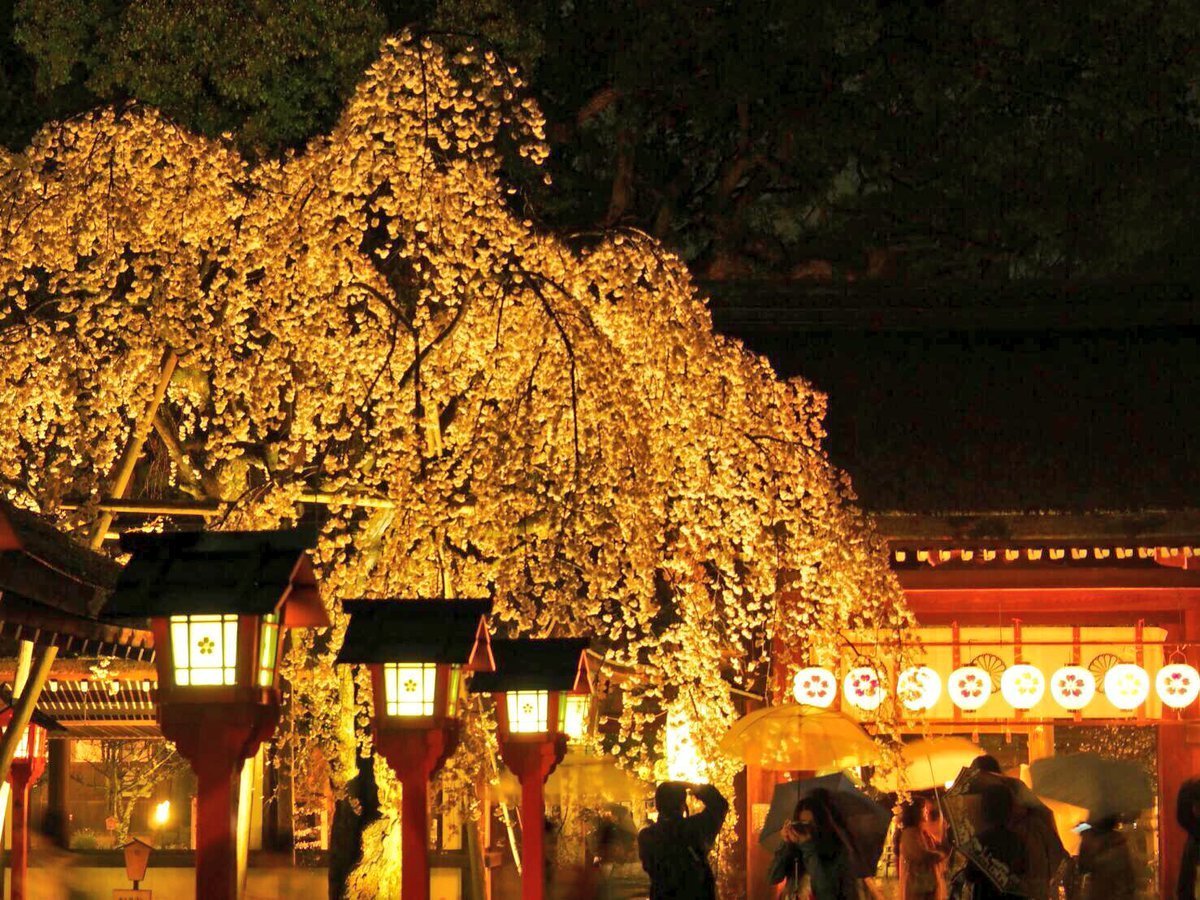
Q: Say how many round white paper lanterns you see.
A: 8